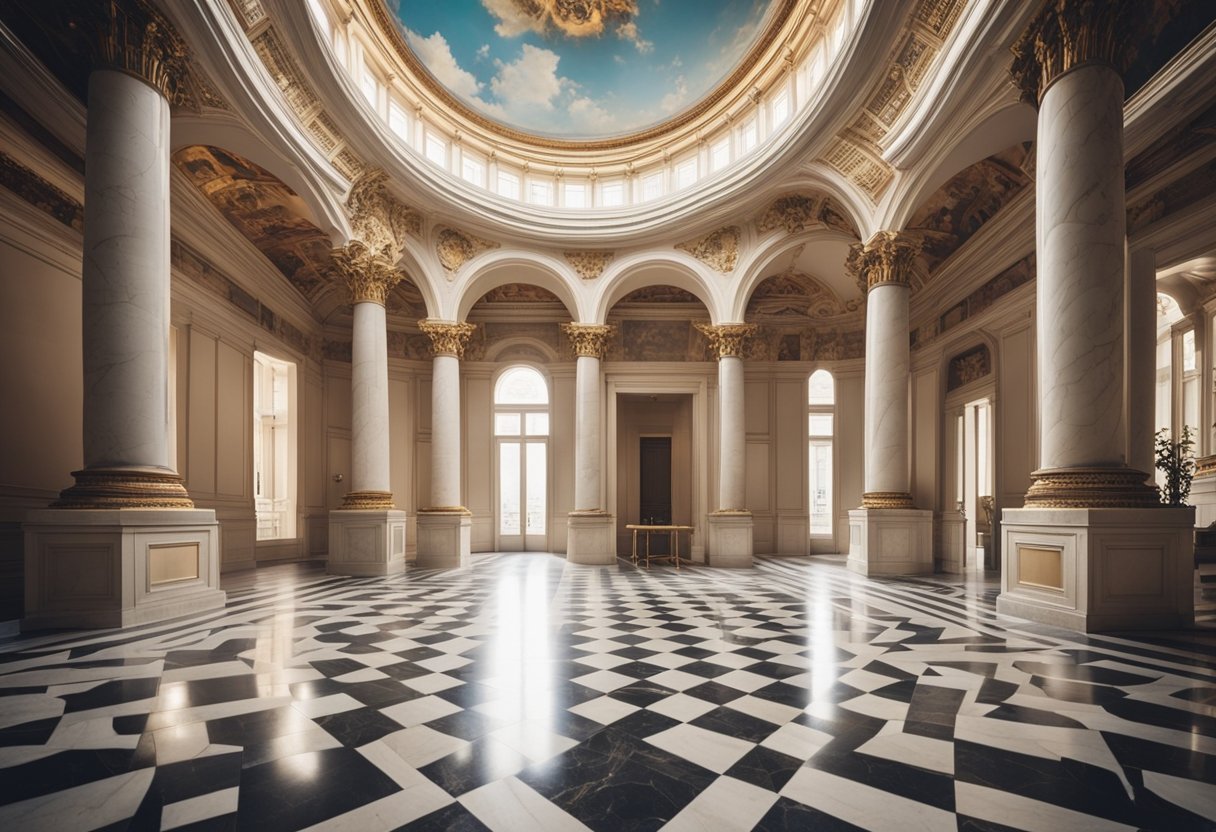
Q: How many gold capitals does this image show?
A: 7